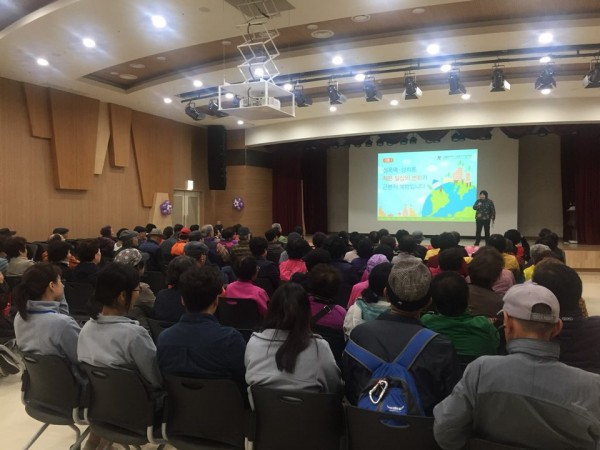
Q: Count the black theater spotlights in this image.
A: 11